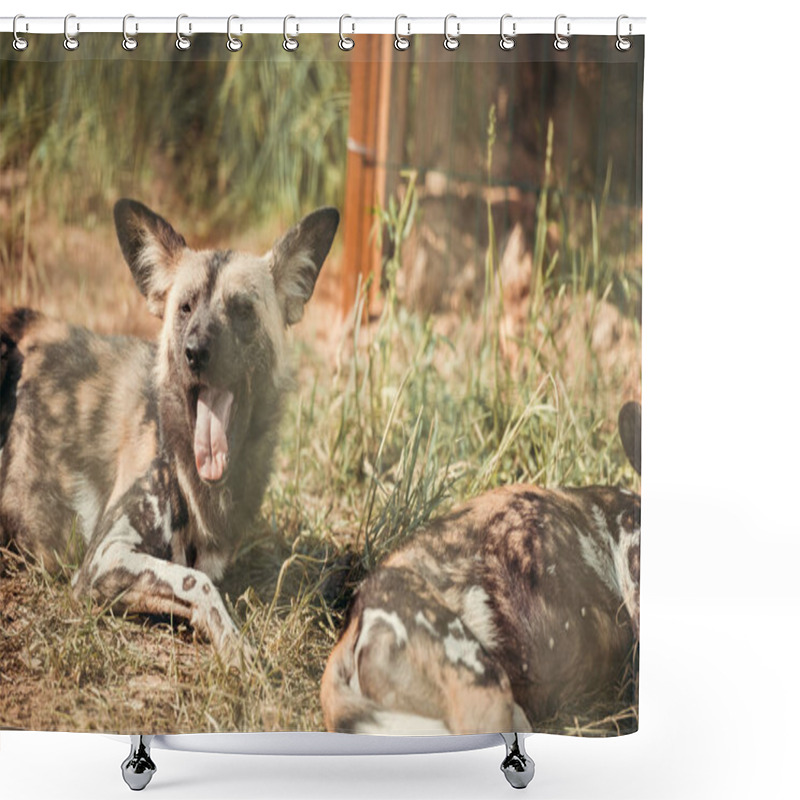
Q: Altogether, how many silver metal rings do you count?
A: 12